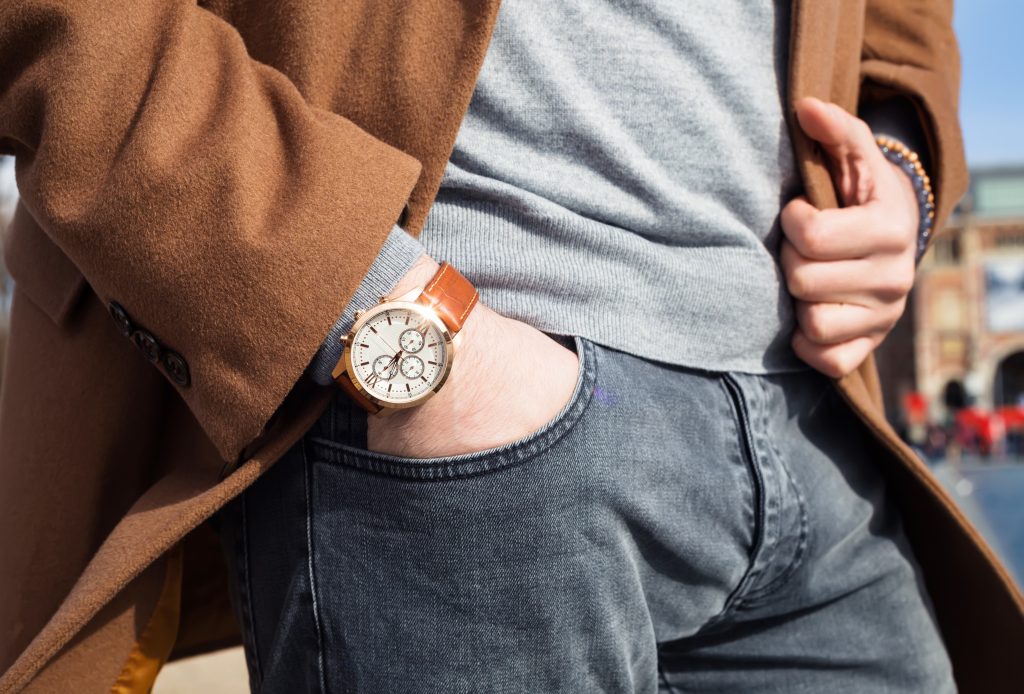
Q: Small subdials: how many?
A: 3